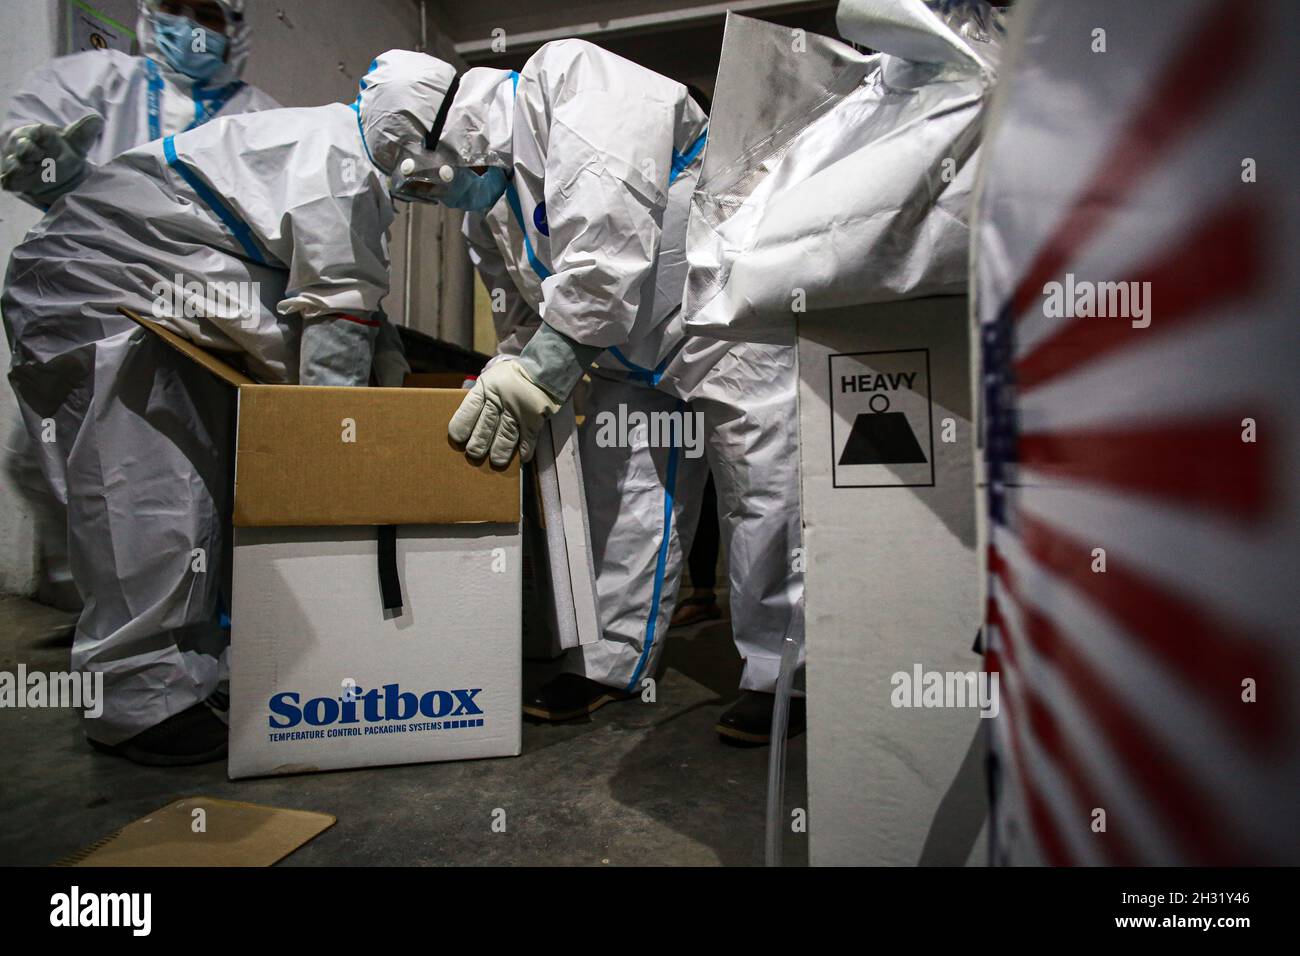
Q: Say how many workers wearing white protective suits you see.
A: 3